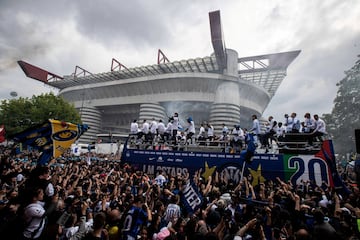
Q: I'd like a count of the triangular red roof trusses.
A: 3